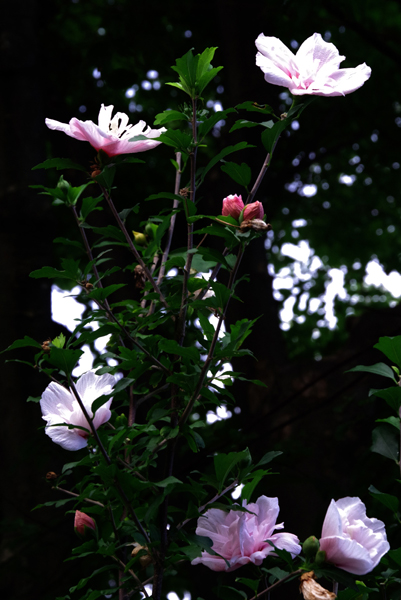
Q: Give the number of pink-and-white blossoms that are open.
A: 5